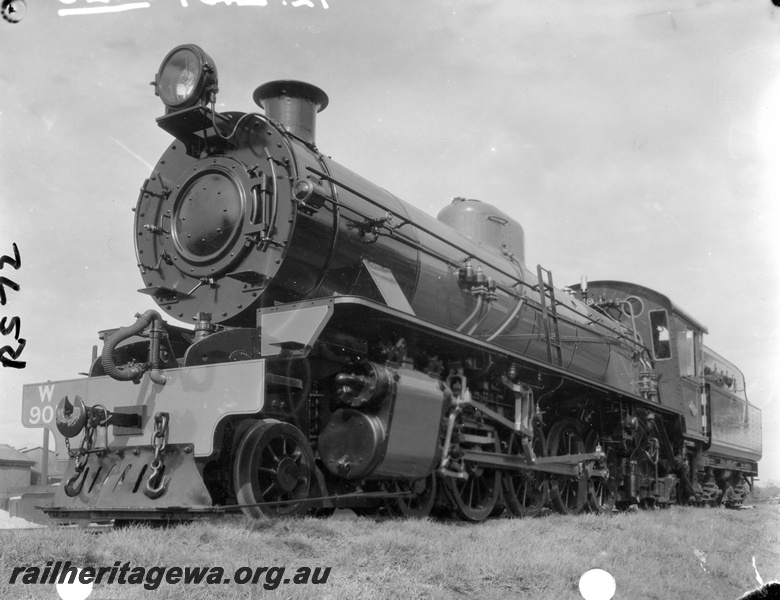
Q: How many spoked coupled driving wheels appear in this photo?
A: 4